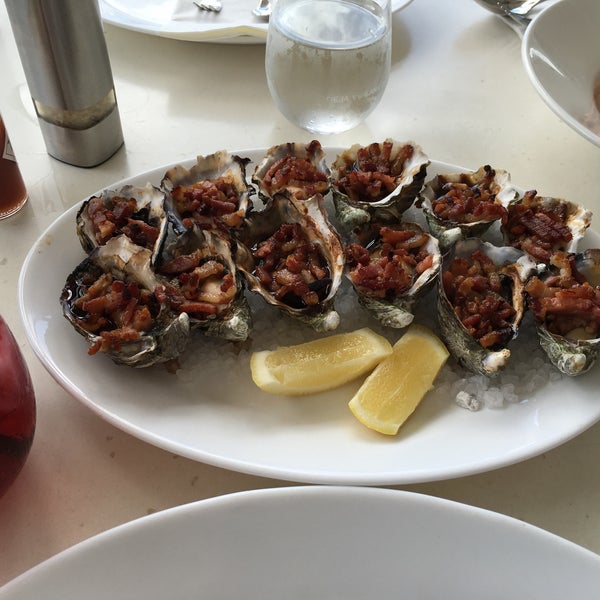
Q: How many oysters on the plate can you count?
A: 12